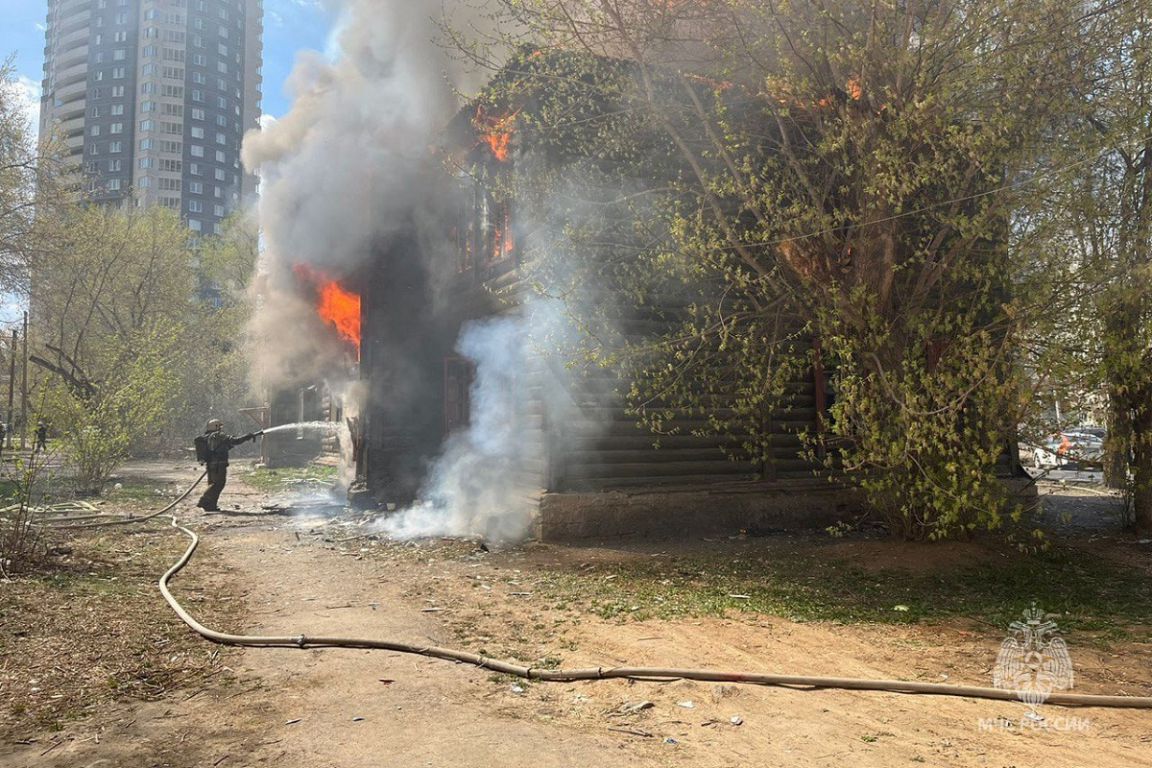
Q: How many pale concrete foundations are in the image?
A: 1